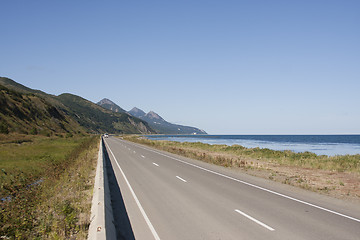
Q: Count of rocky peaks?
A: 3